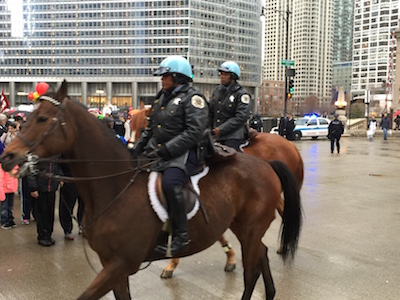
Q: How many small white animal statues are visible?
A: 0